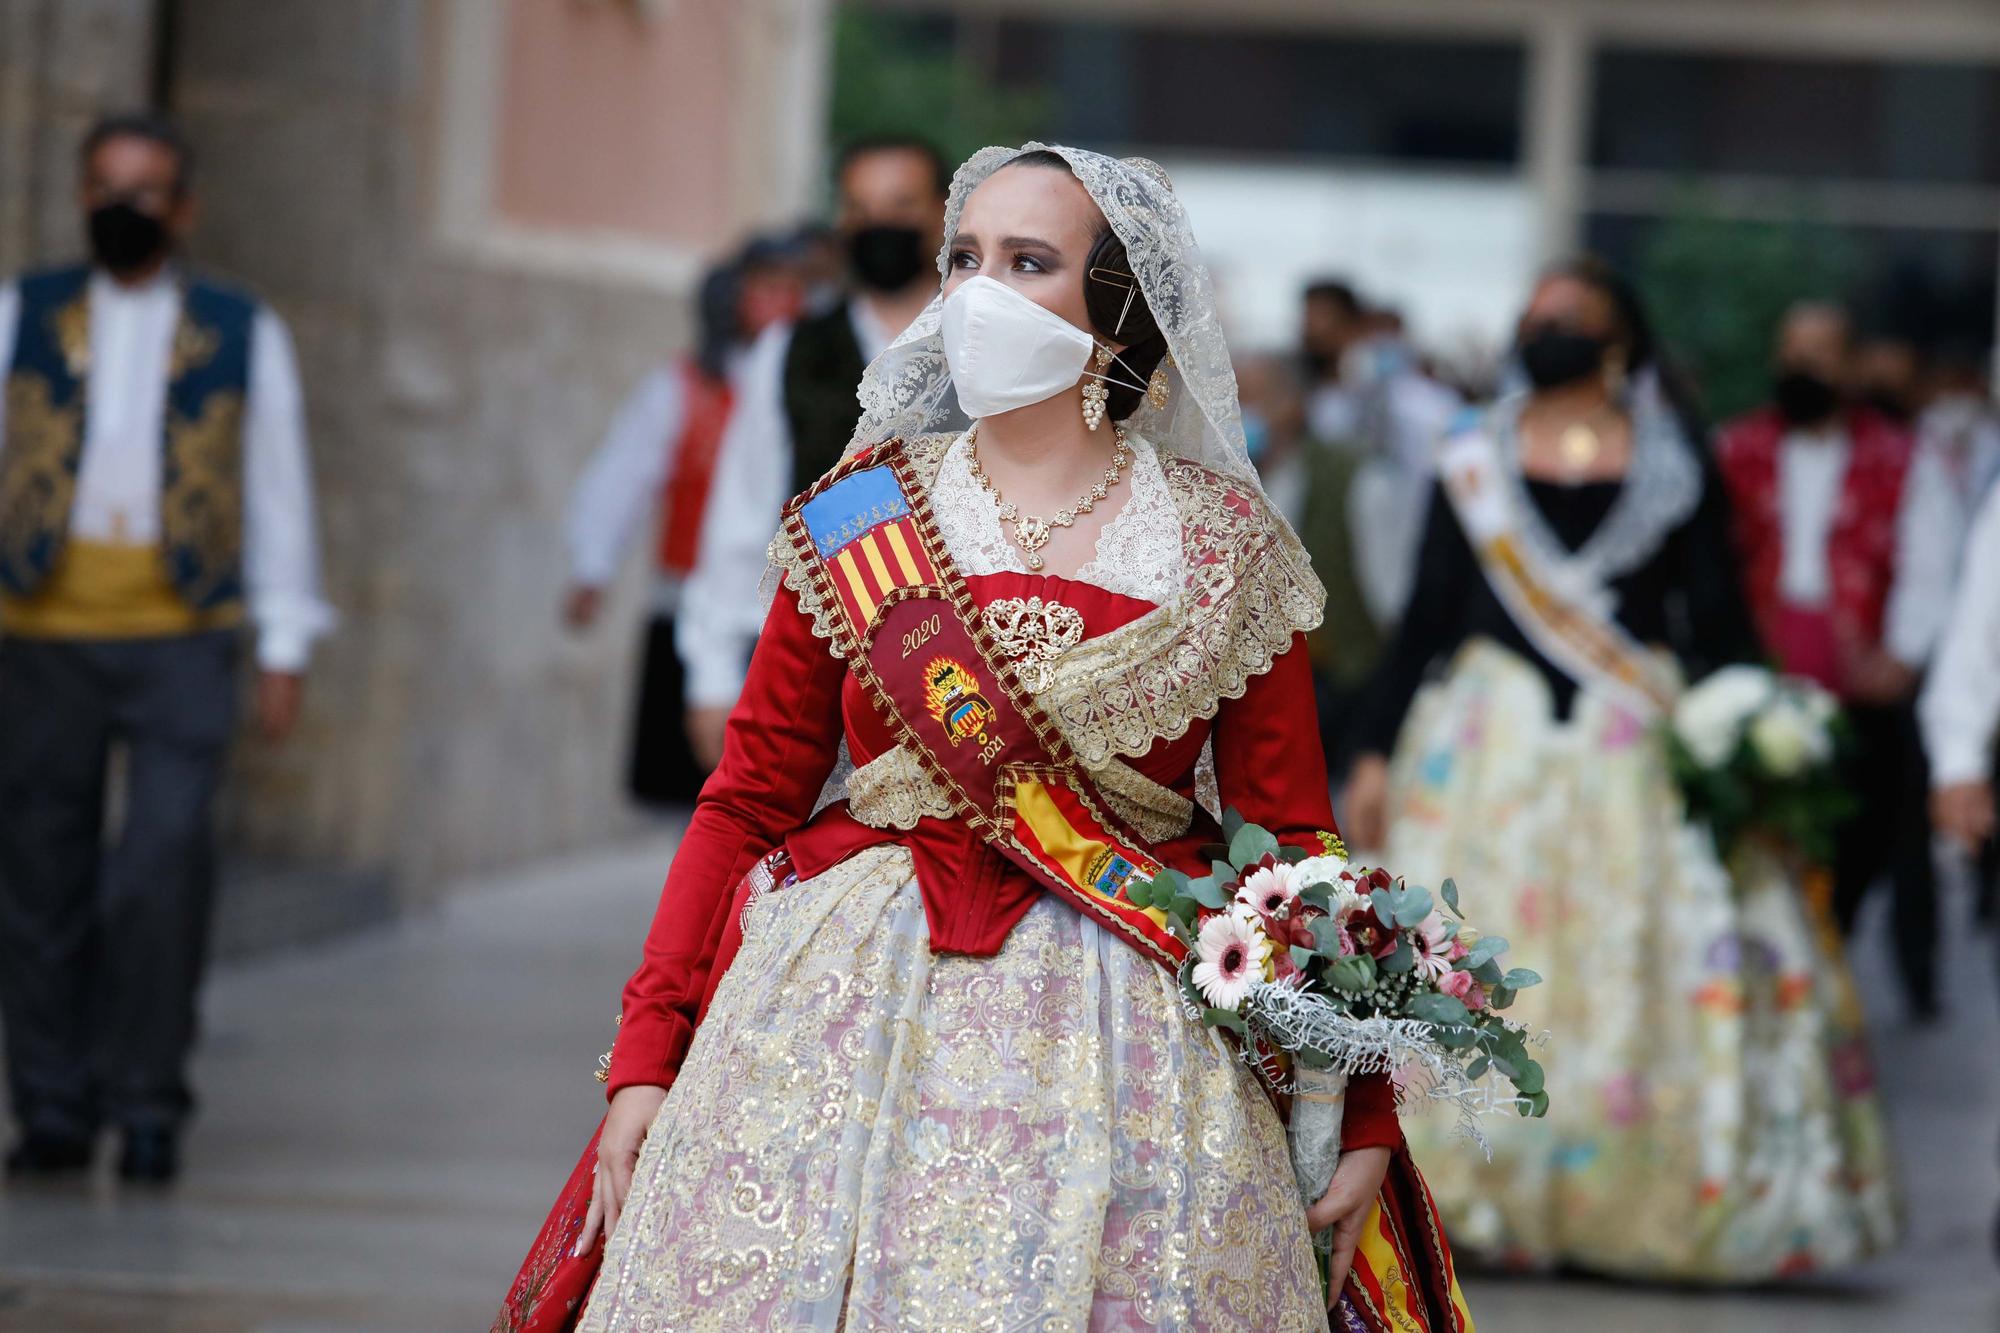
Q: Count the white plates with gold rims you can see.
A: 0